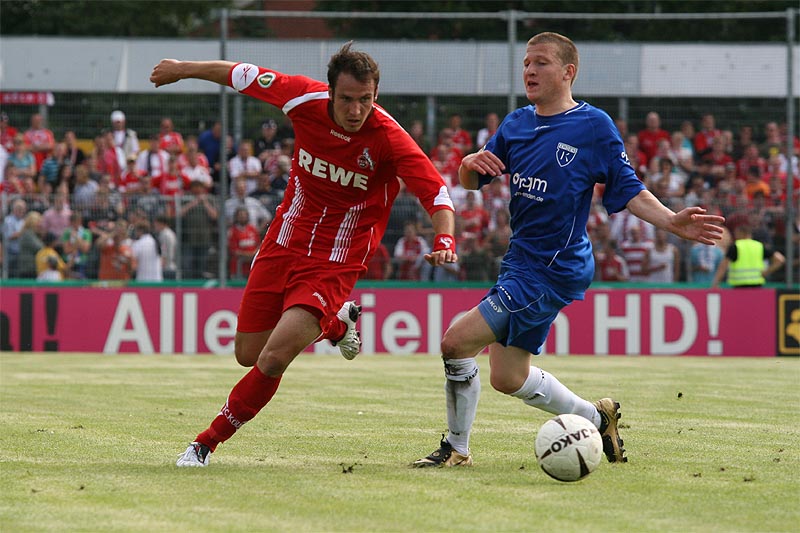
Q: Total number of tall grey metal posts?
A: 3